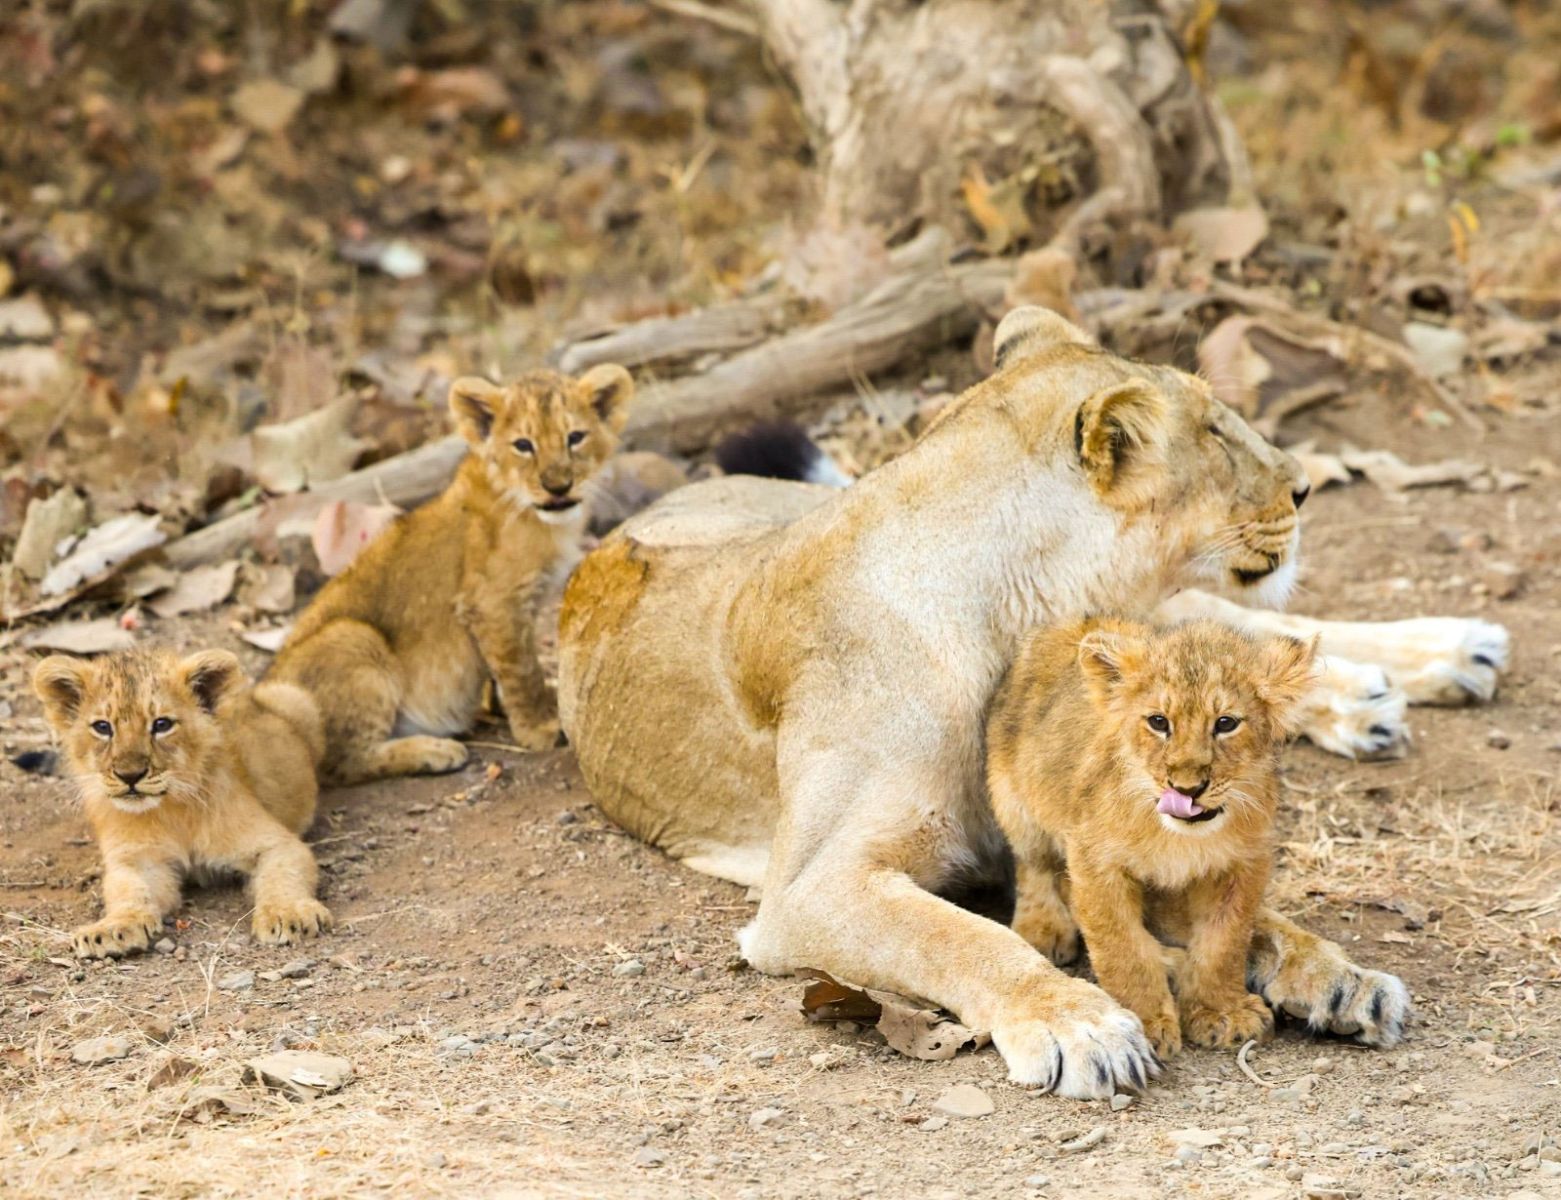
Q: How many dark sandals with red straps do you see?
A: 0